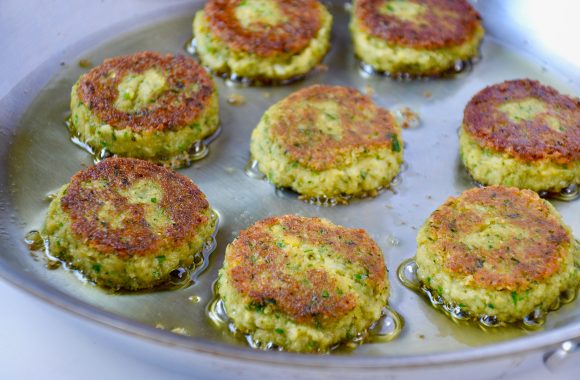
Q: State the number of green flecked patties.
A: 8